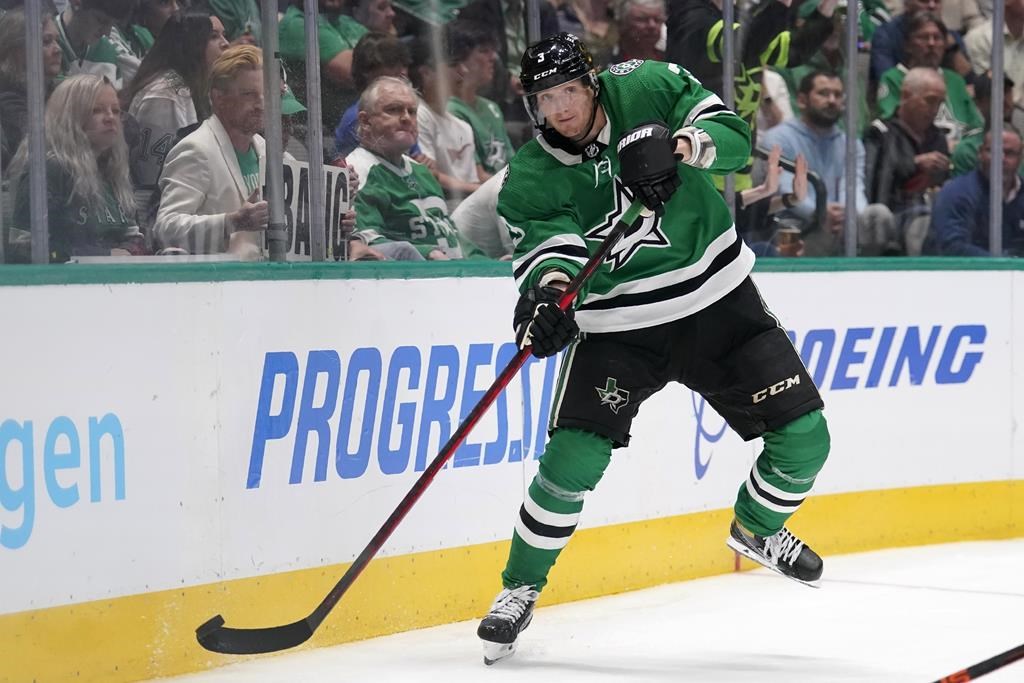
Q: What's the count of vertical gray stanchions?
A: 7